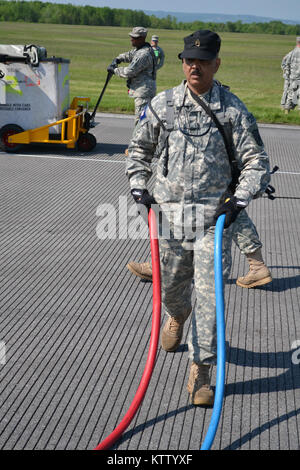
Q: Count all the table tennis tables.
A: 0